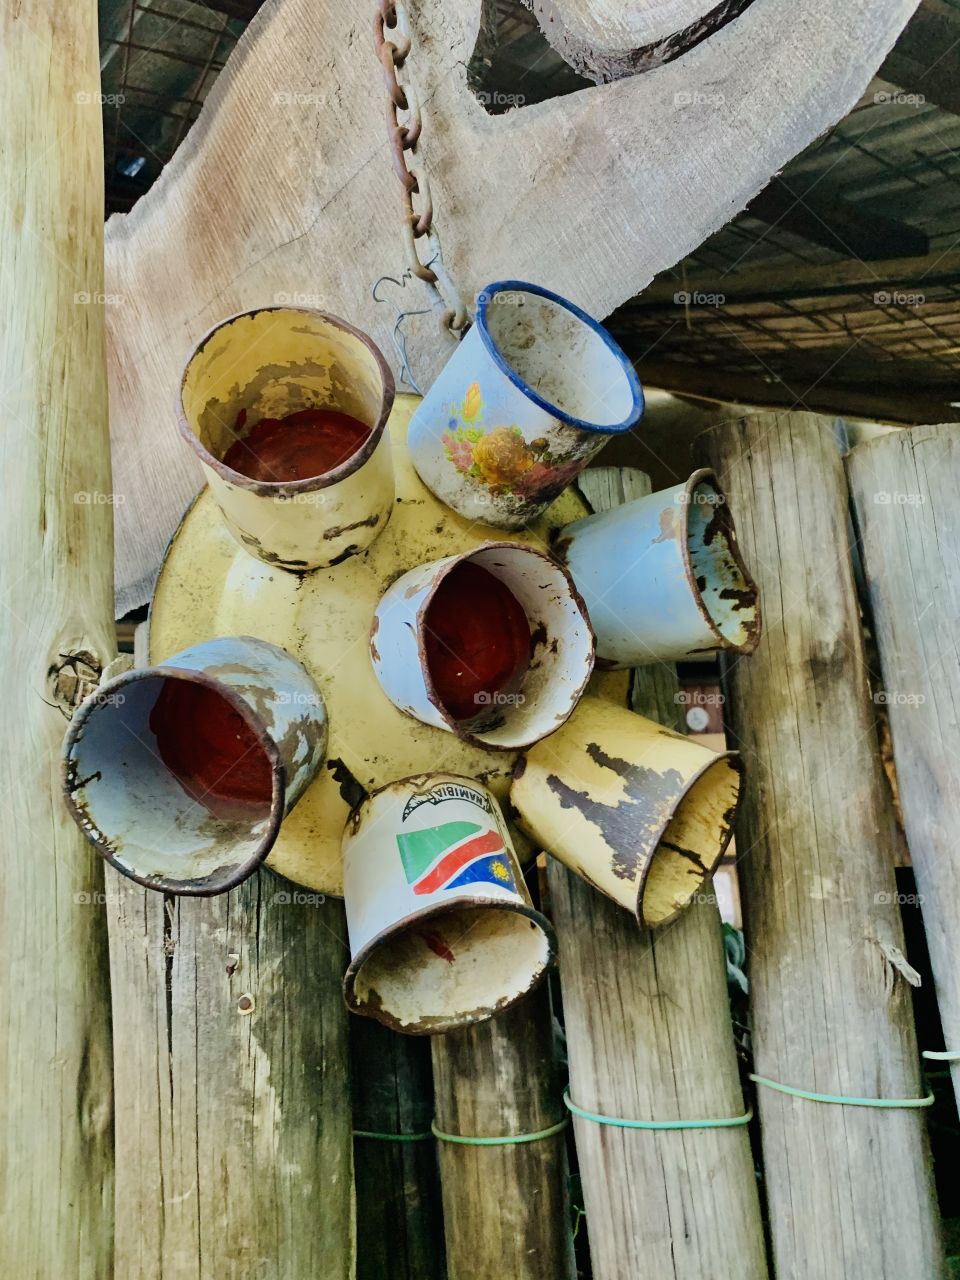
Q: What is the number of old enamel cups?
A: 7